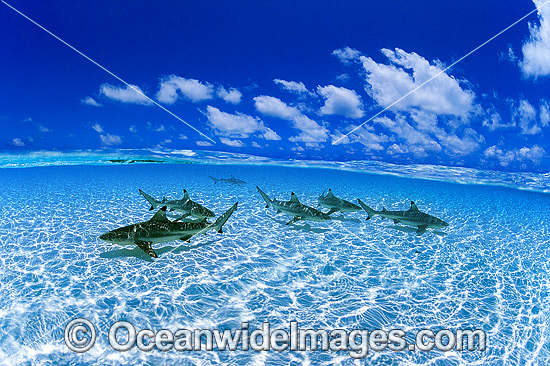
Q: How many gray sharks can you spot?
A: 6